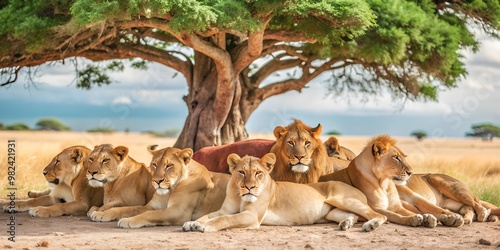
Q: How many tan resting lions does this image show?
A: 7